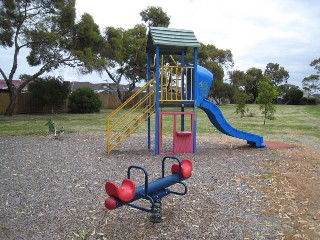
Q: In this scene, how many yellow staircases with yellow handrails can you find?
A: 1